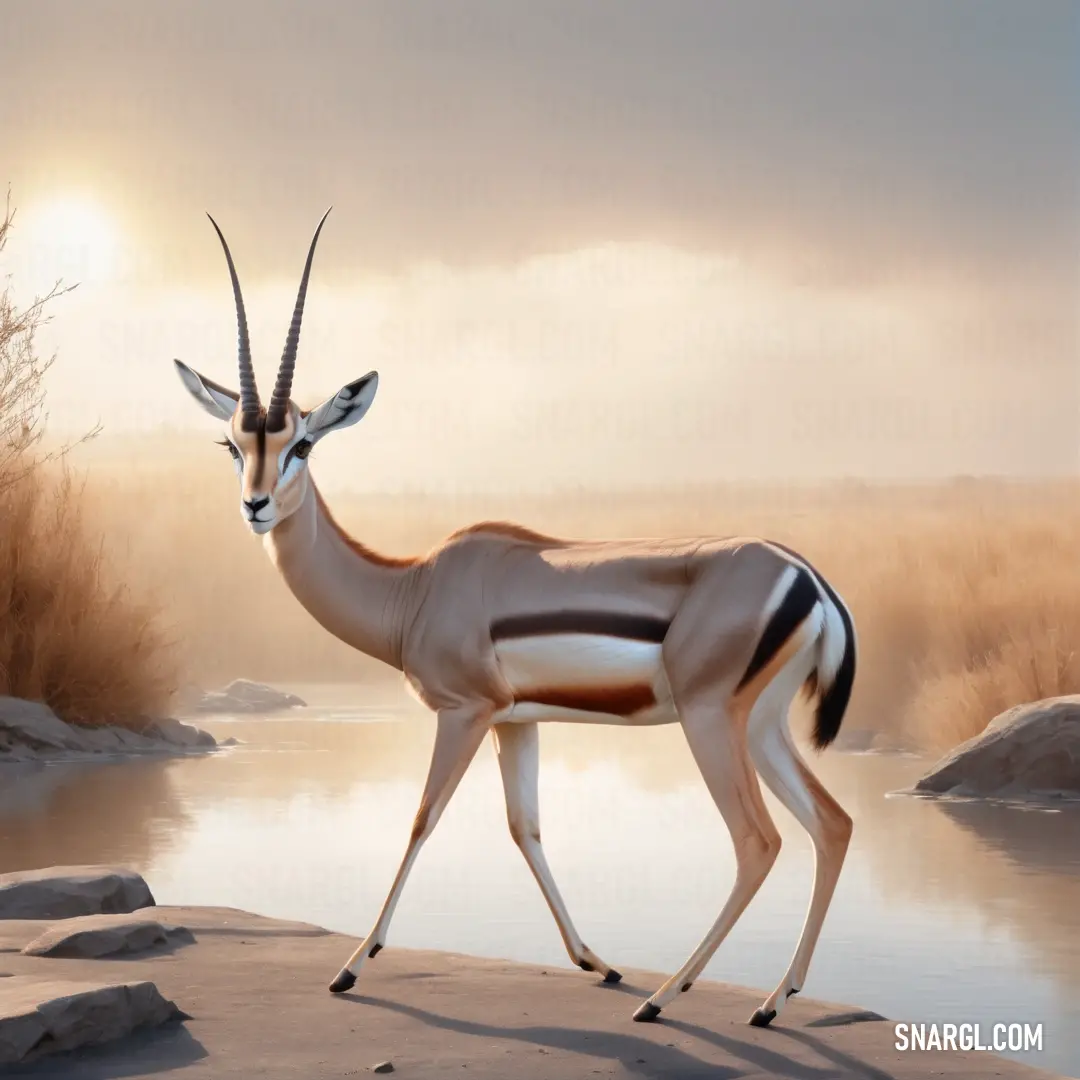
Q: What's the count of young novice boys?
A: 0